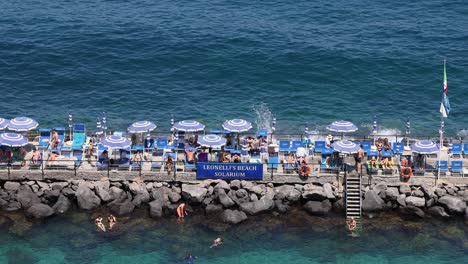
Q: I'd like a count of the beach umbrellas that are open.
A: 11